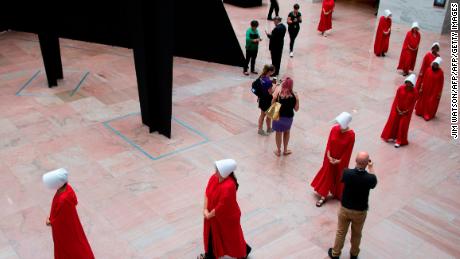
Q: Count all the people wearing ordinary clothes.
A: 7